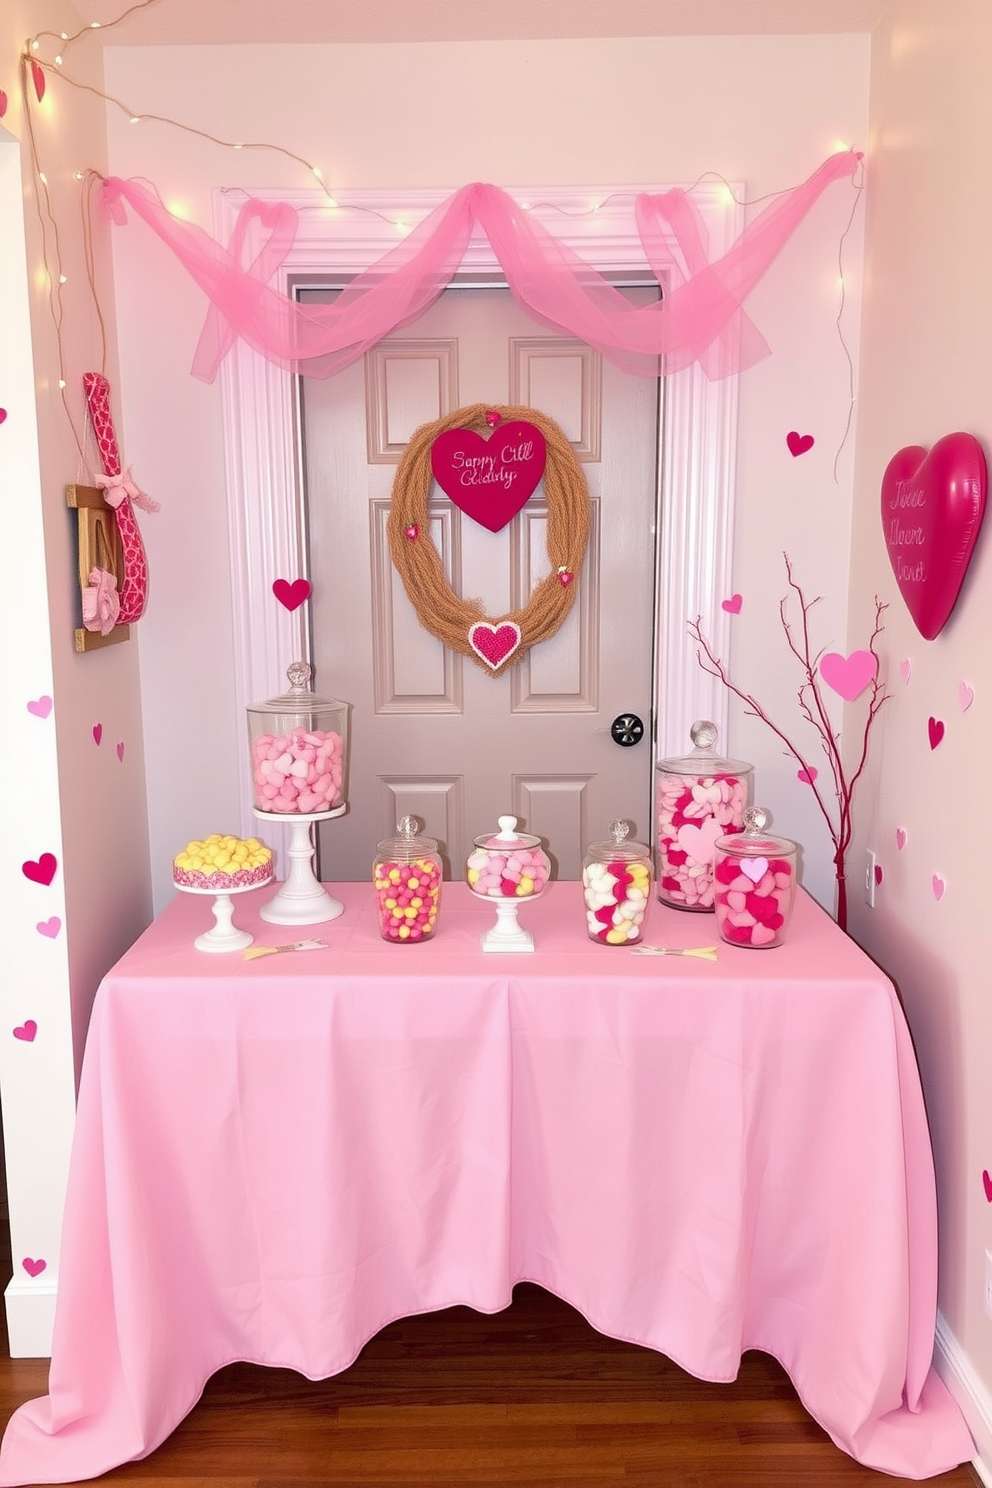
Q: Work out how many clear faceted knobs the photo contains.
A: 5